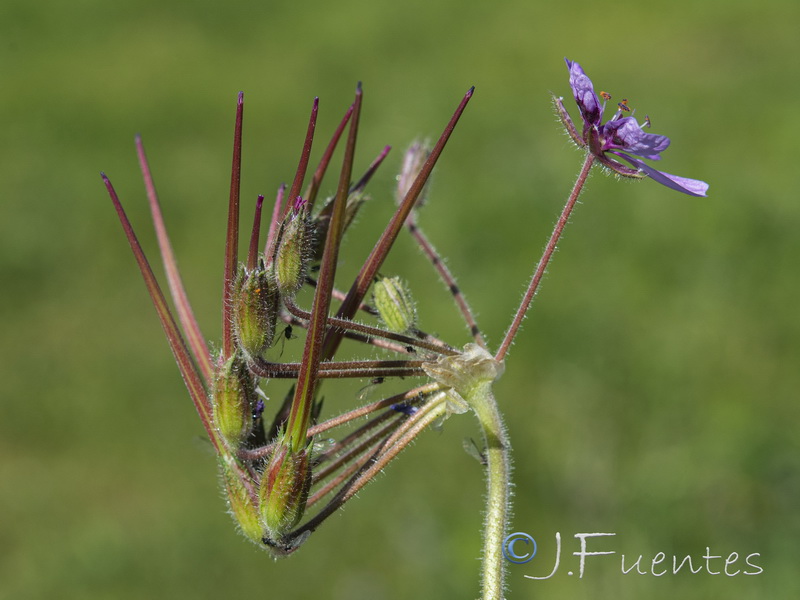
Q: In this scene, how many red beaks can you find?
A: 10